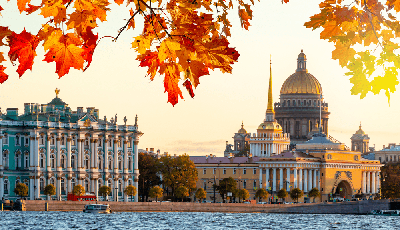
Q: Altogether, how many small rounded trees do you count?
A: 13